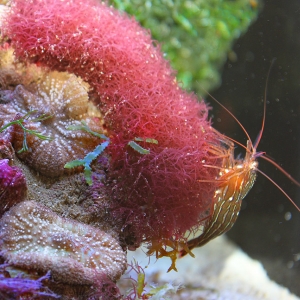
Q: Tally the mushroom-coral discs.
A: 2